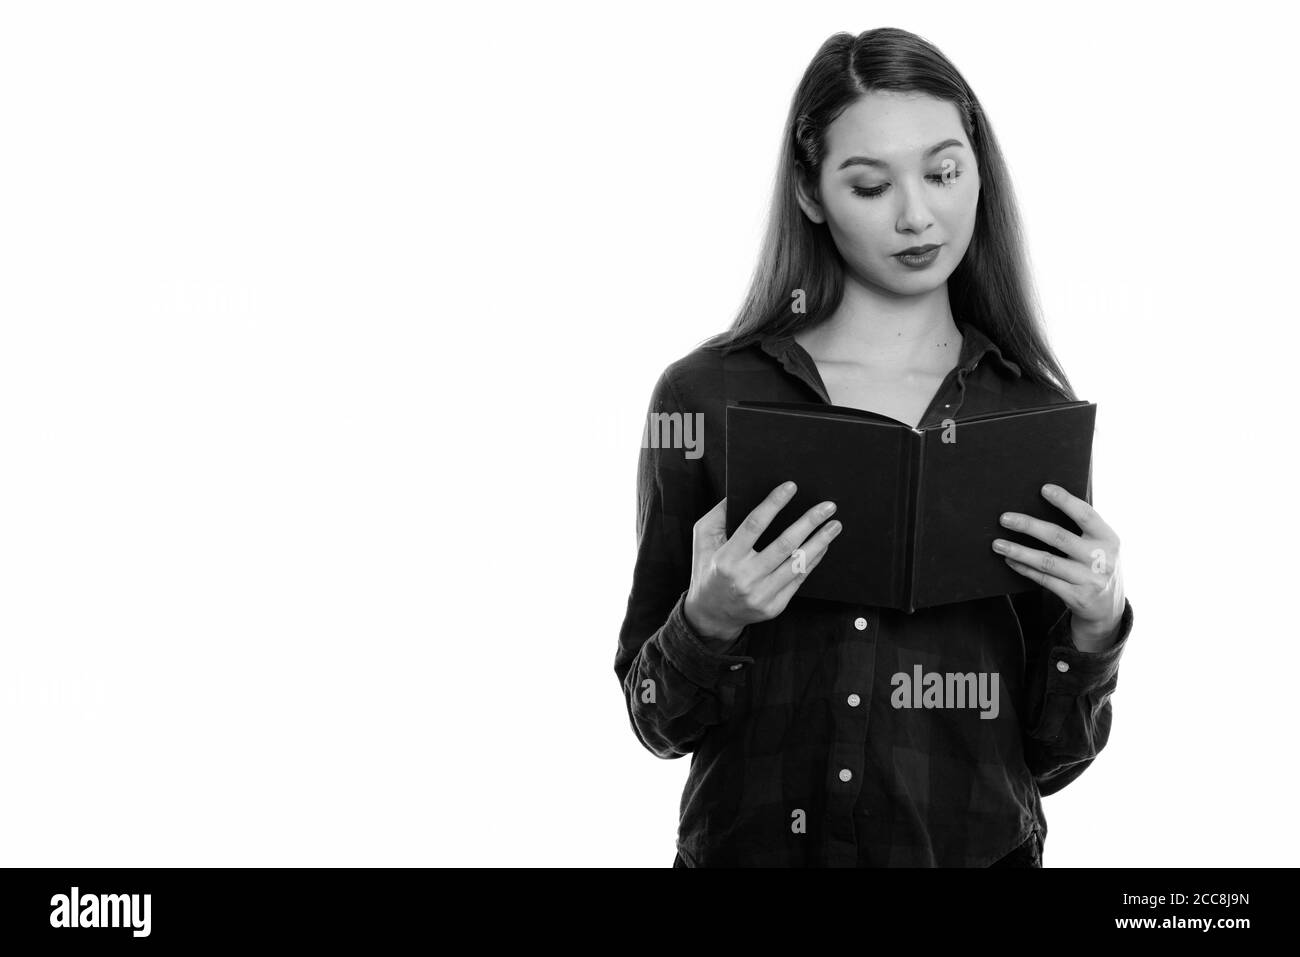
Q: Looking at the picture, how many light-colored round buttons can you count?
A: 4